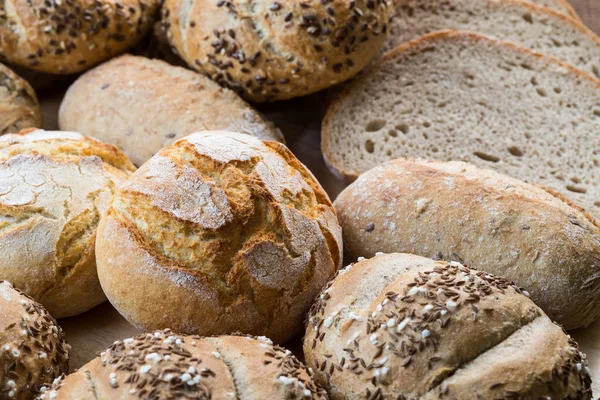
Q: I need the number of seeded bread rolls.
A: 5